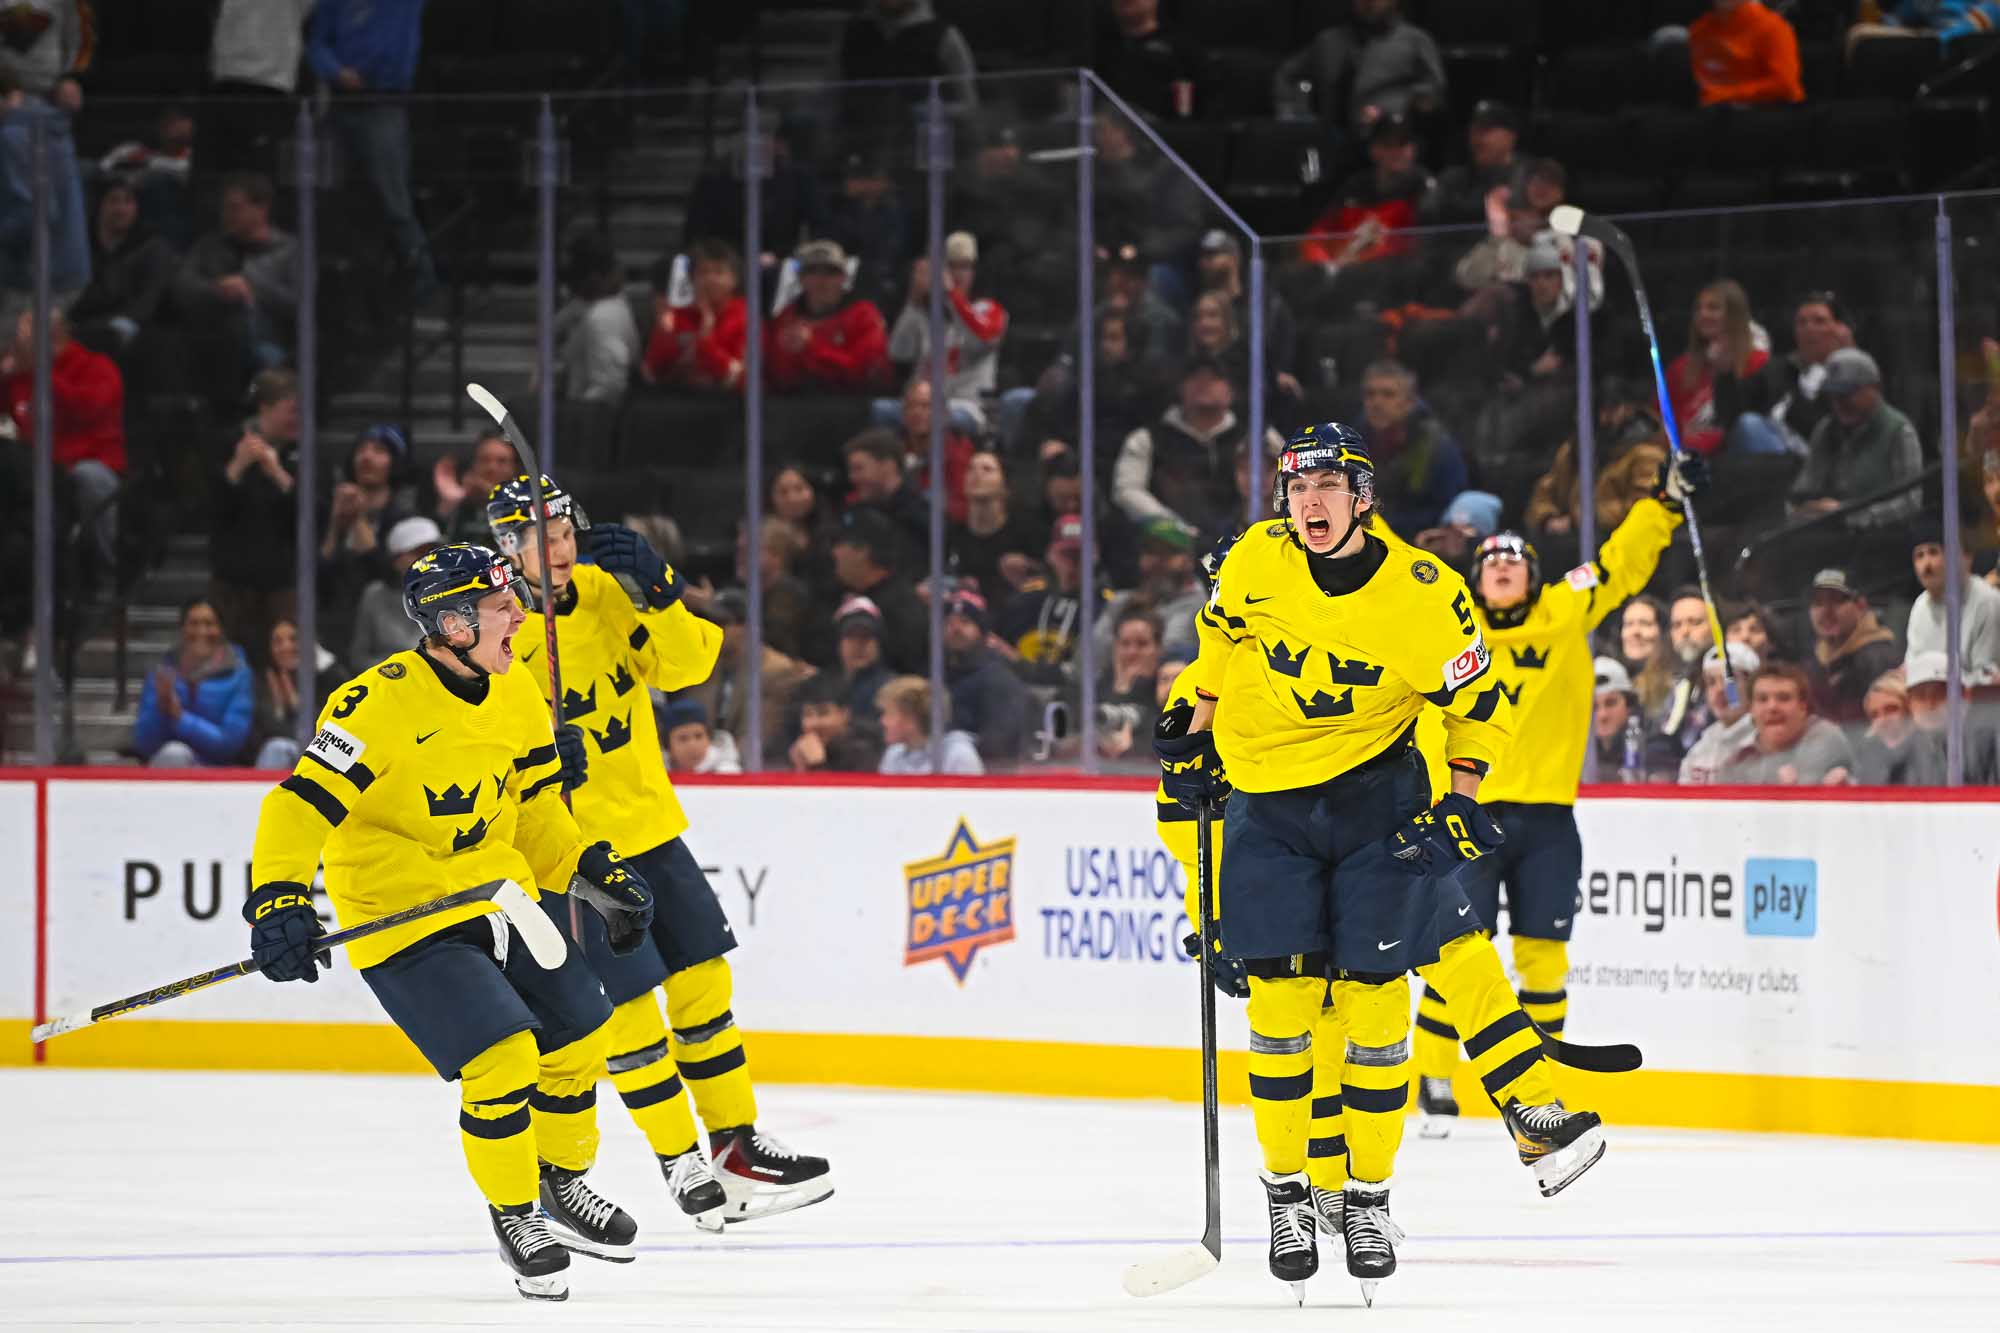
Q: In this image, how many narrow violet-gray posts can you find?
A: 9